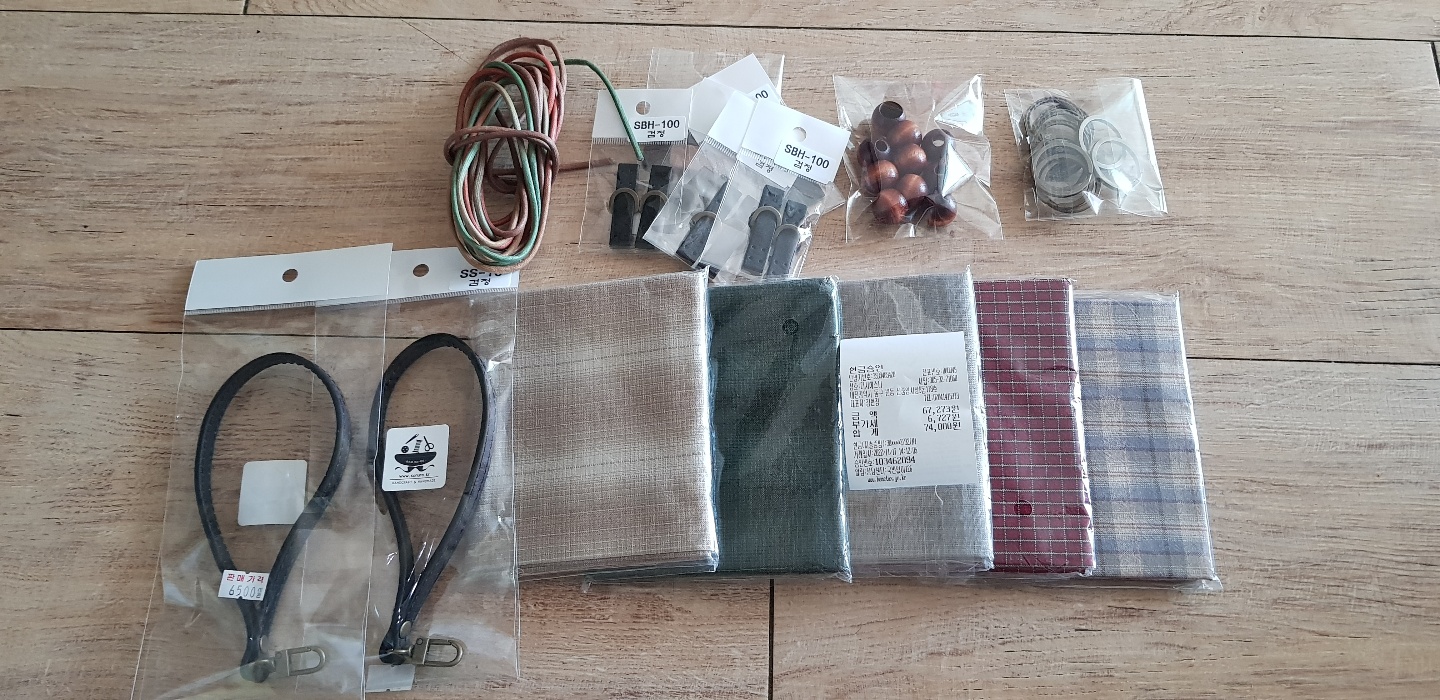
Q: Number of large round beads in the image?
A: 10